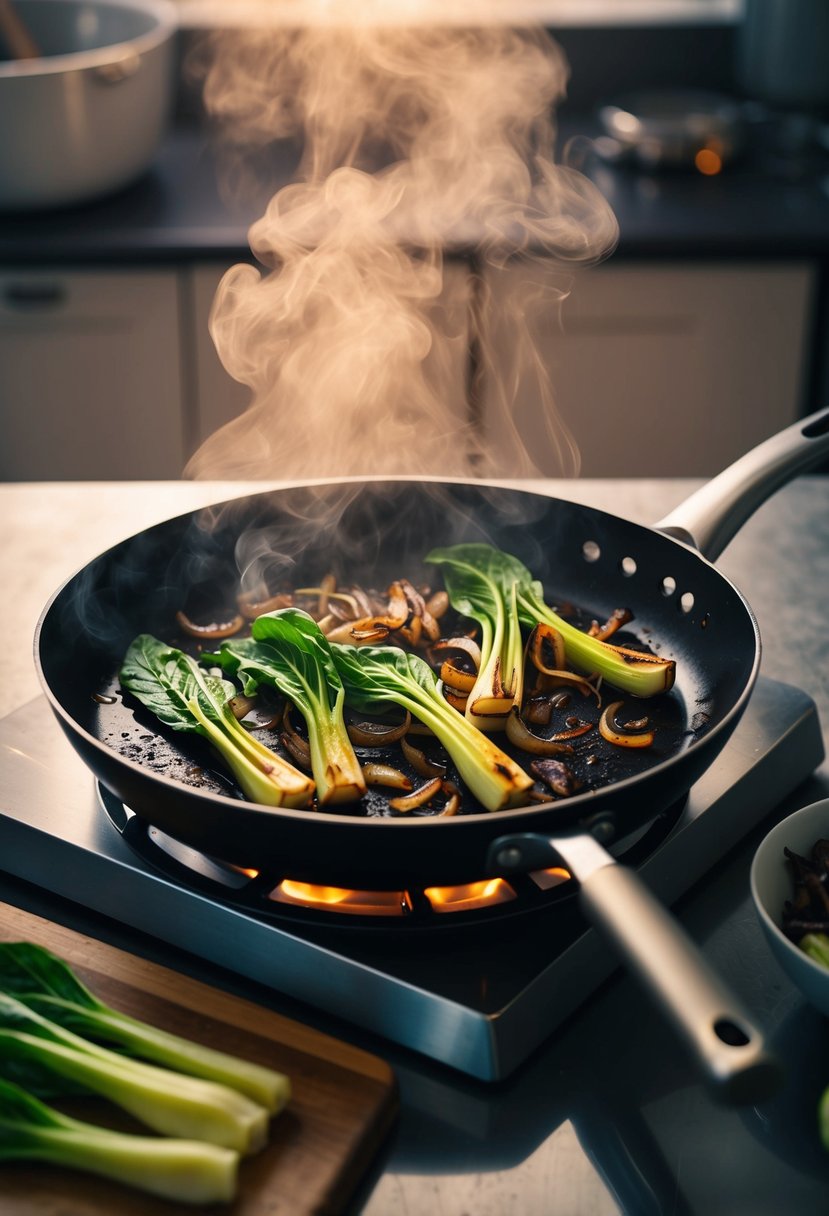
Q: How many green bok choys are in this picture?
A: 8